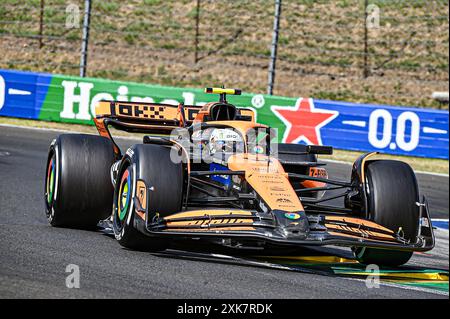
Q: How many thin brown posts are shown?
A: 3